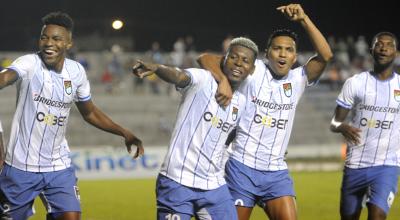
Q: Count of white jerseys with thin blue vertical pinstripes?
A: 4